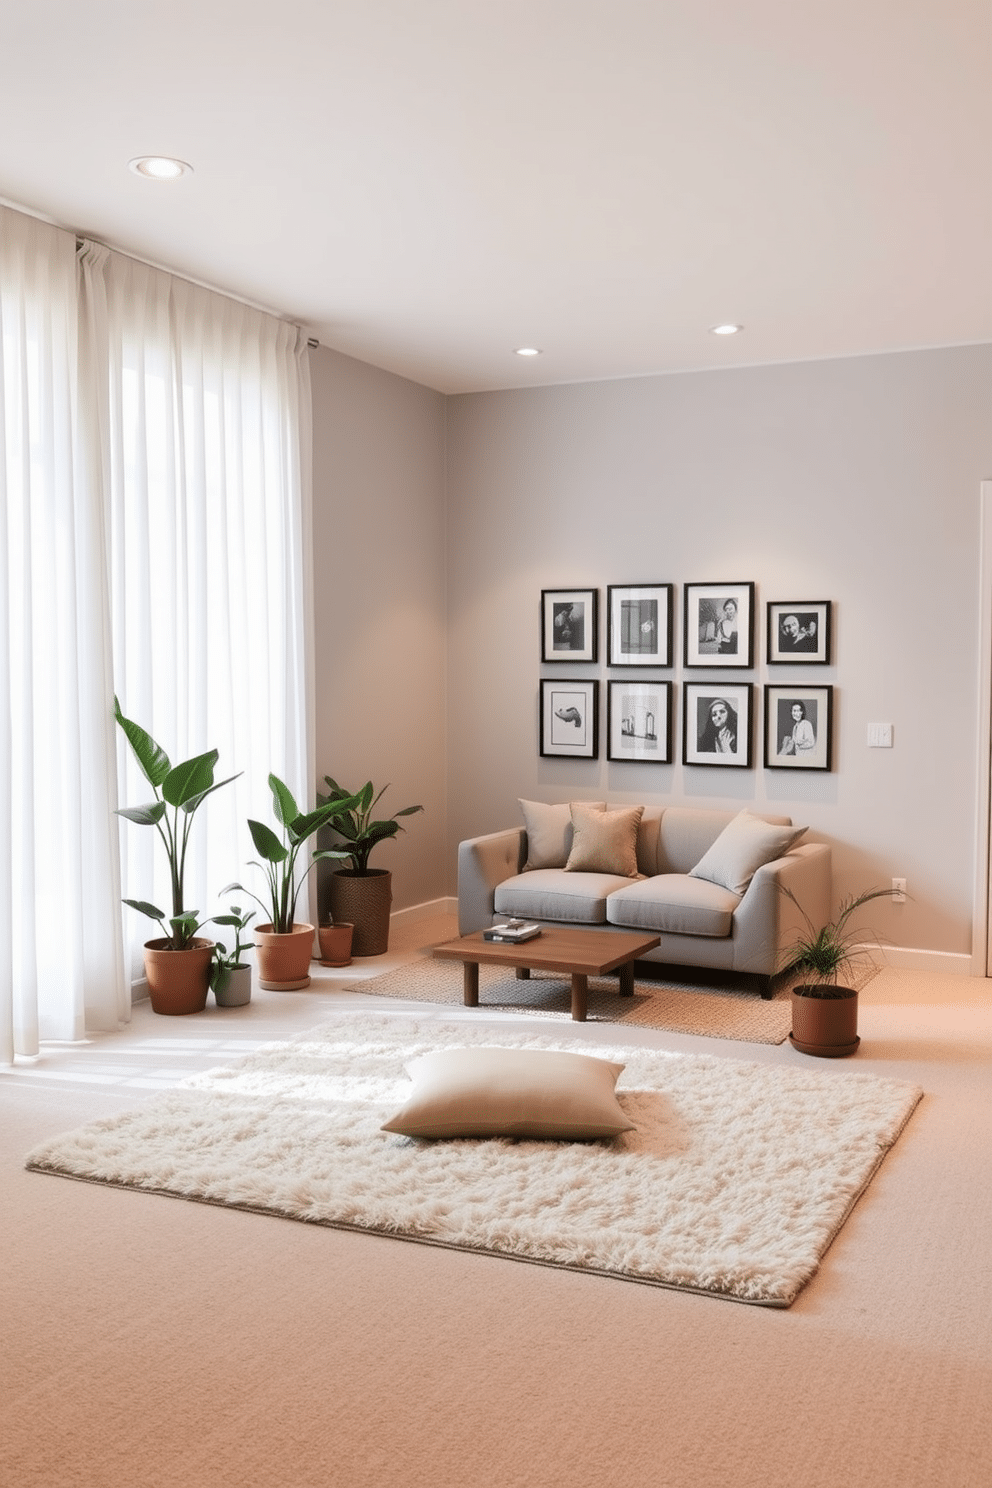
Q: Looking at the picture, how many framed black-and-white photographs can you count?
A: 8